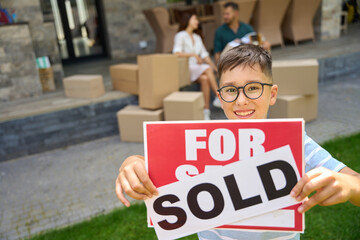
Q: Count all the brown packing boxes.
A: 8